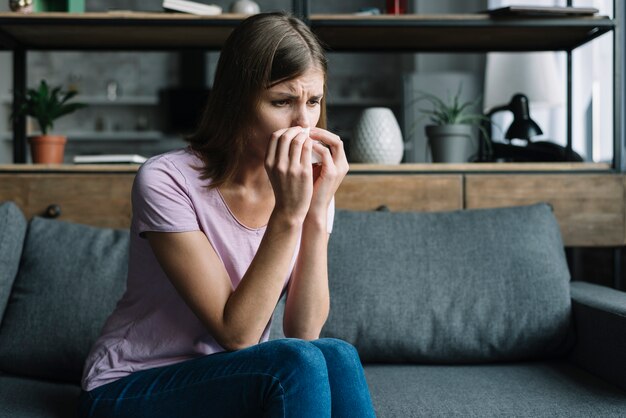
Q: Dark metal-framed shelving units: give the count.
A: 1